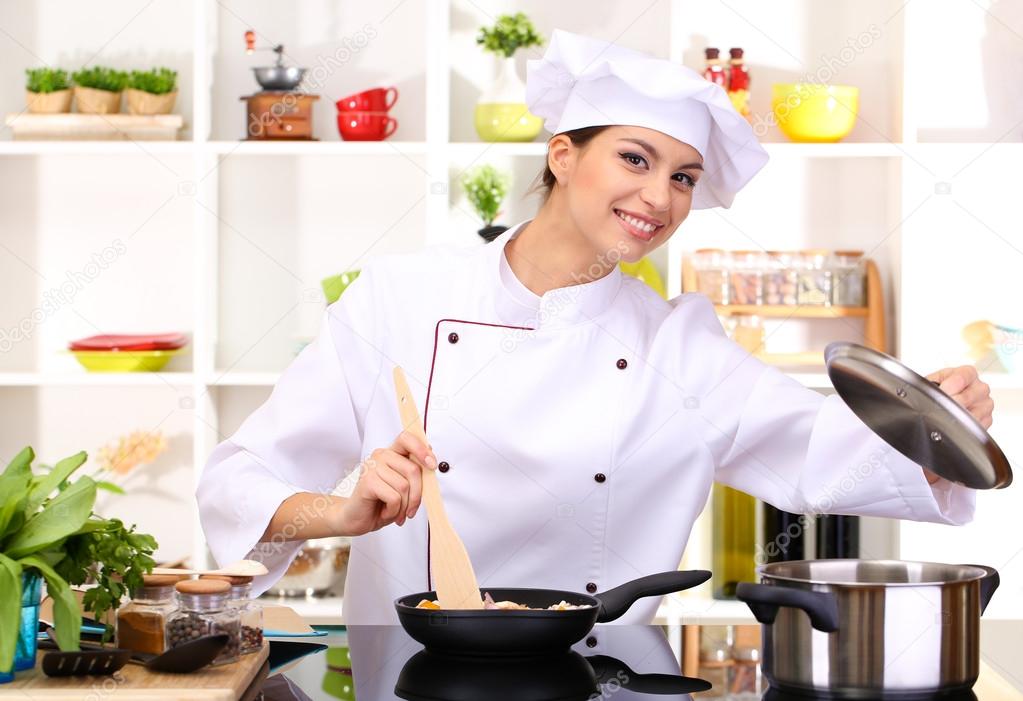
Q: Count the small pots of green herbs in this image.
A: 3